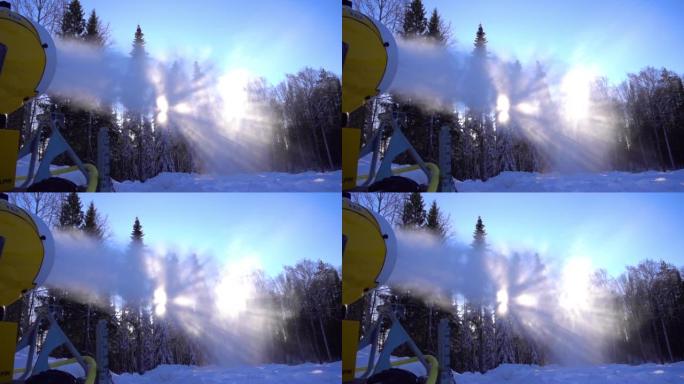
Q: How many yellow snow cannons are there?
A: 4